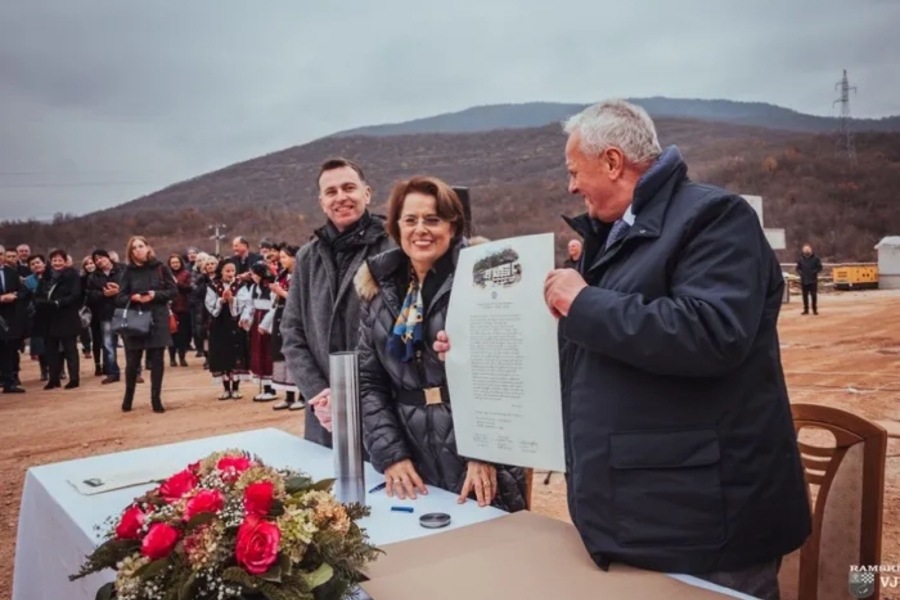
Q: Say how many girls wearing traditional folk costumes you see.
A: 3